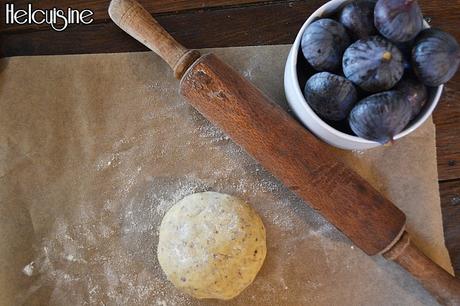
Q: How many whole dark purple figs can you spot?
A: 8